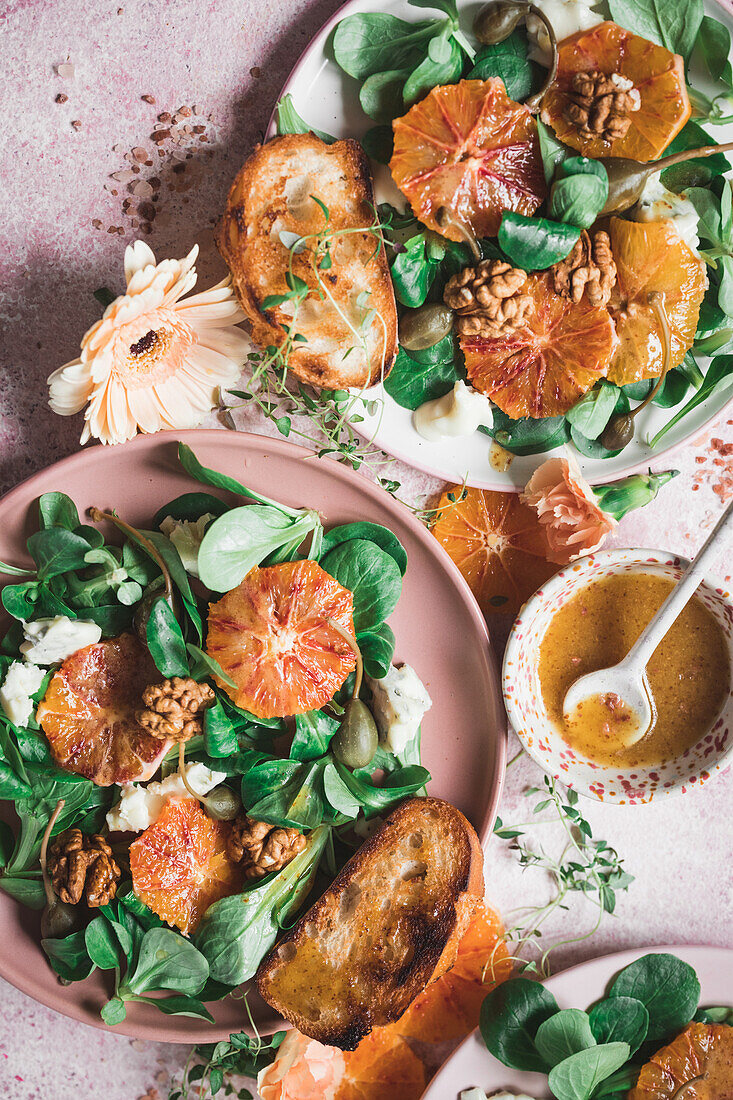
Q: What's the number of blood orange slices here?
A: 11